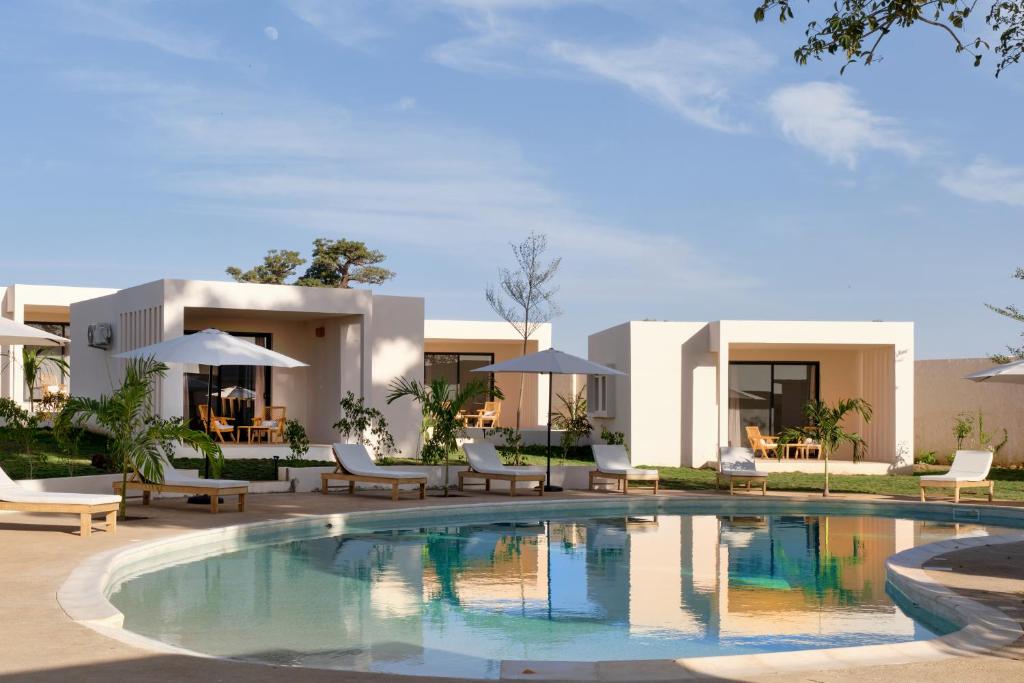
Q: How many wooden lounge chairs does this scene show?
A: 7